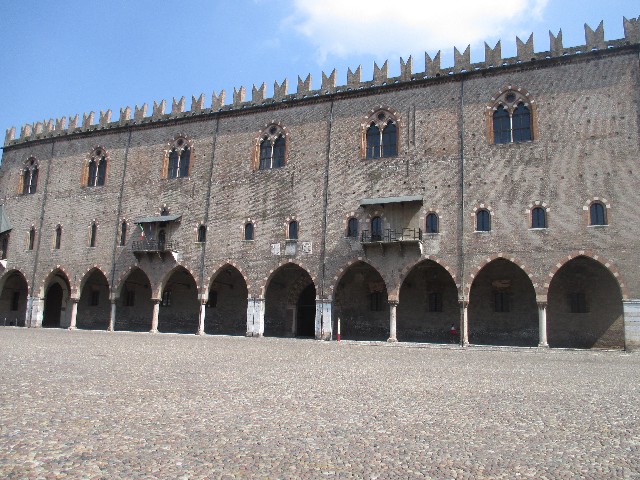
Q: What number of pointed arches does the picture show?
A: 11